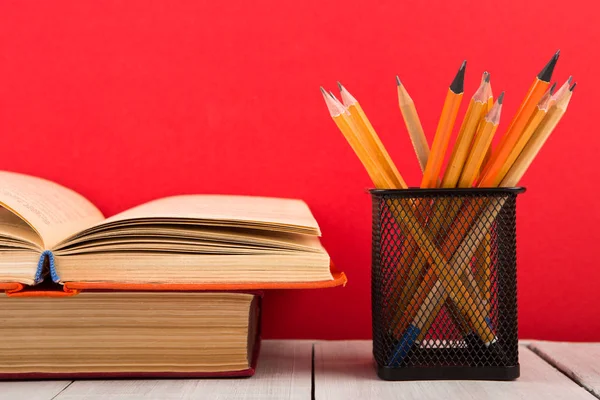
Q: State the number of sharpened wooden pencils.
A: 12